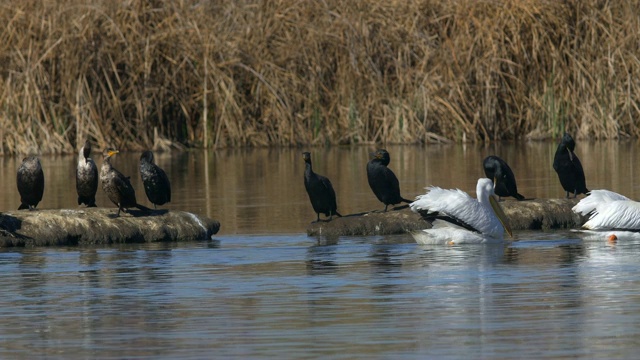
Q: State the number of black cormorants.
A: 8